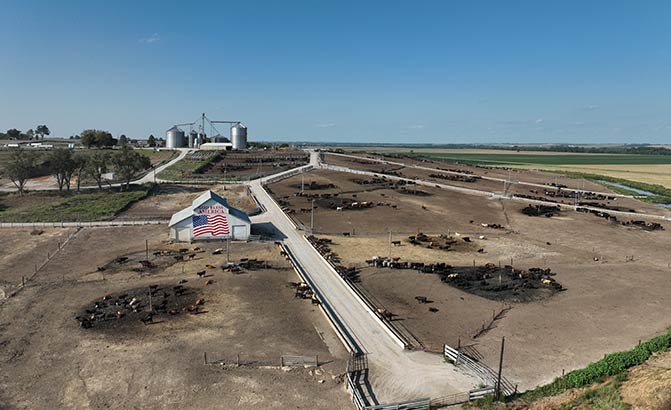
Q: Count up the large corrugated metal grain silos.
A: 2